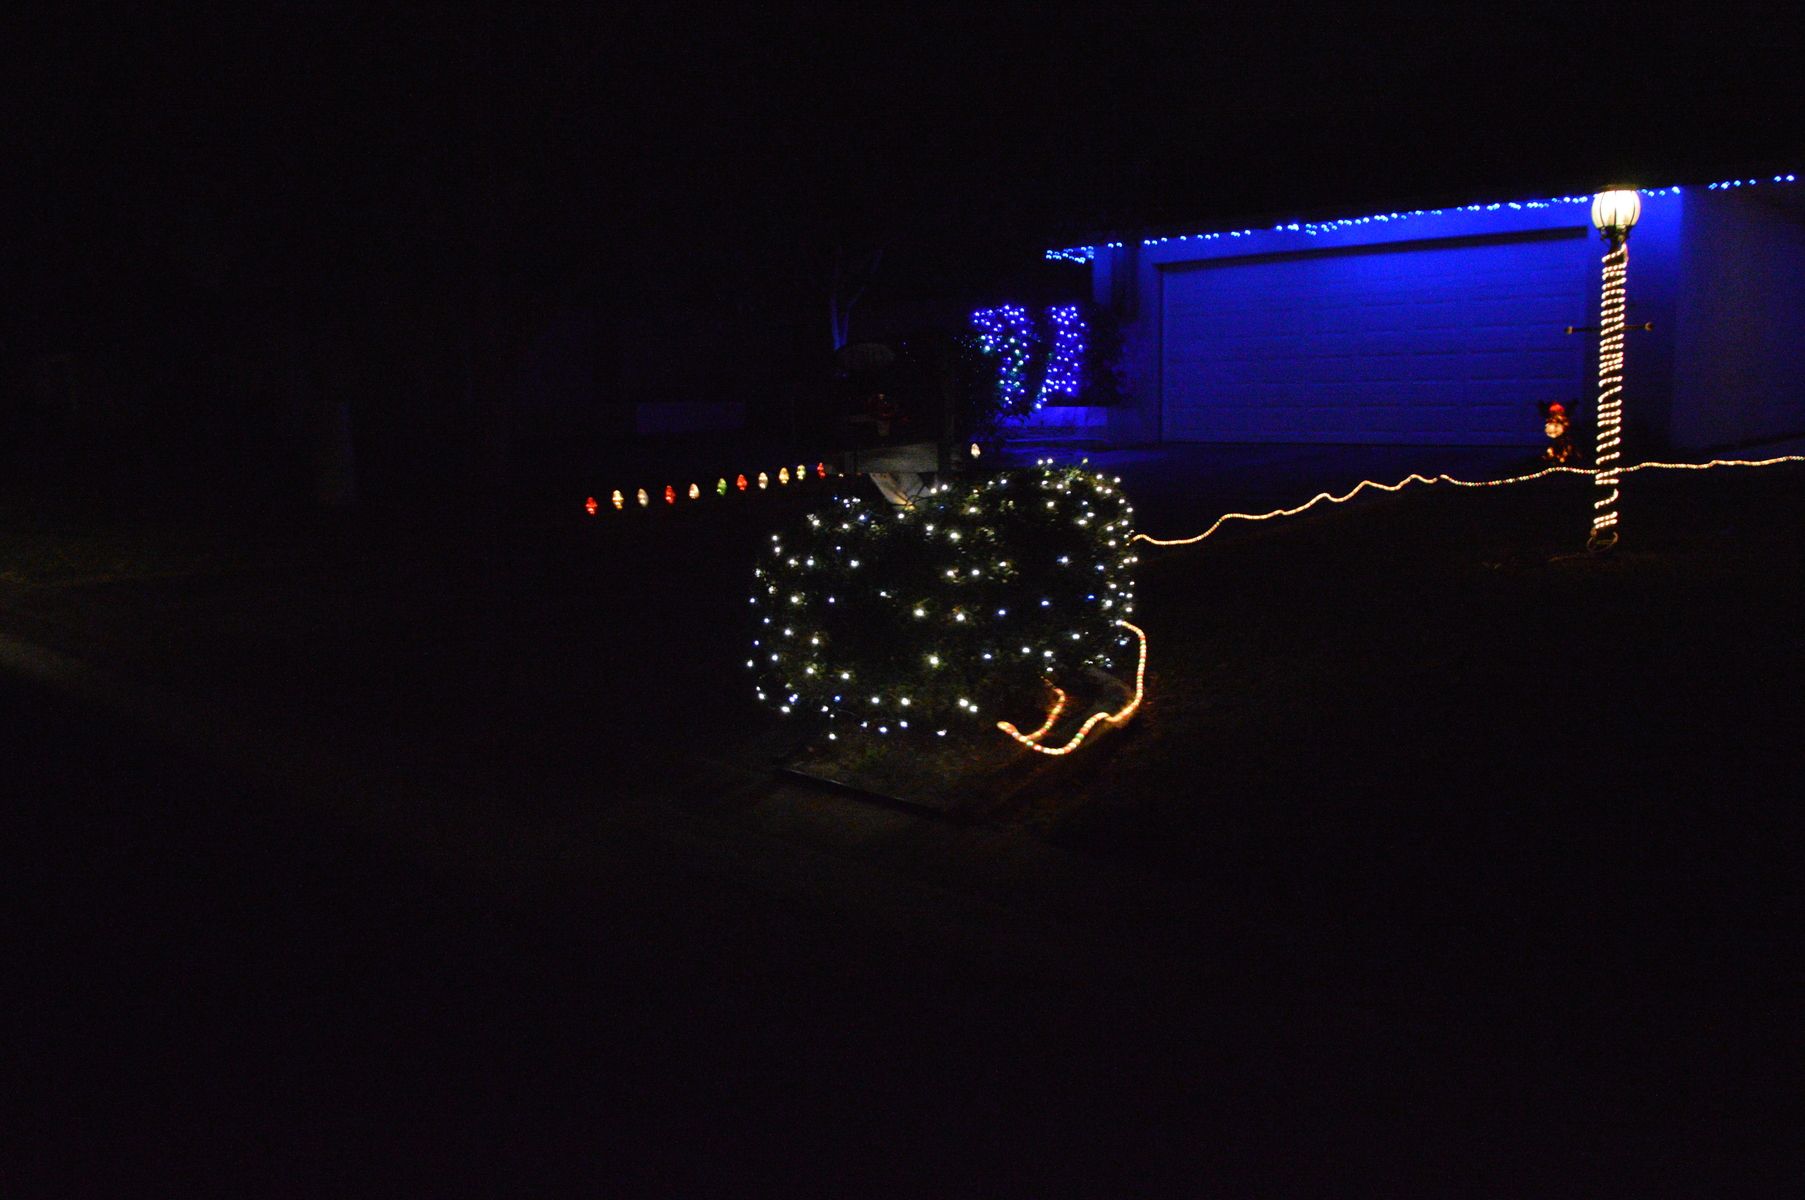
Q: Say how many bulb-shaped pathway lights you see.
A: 12